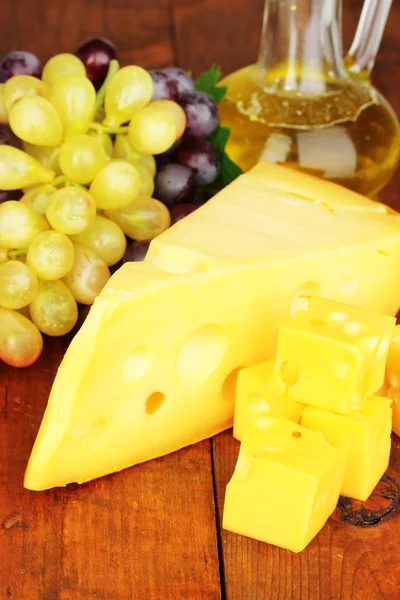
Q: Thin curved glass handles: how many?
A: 1